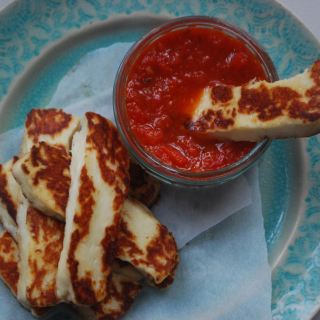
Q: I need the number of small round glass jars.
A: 1